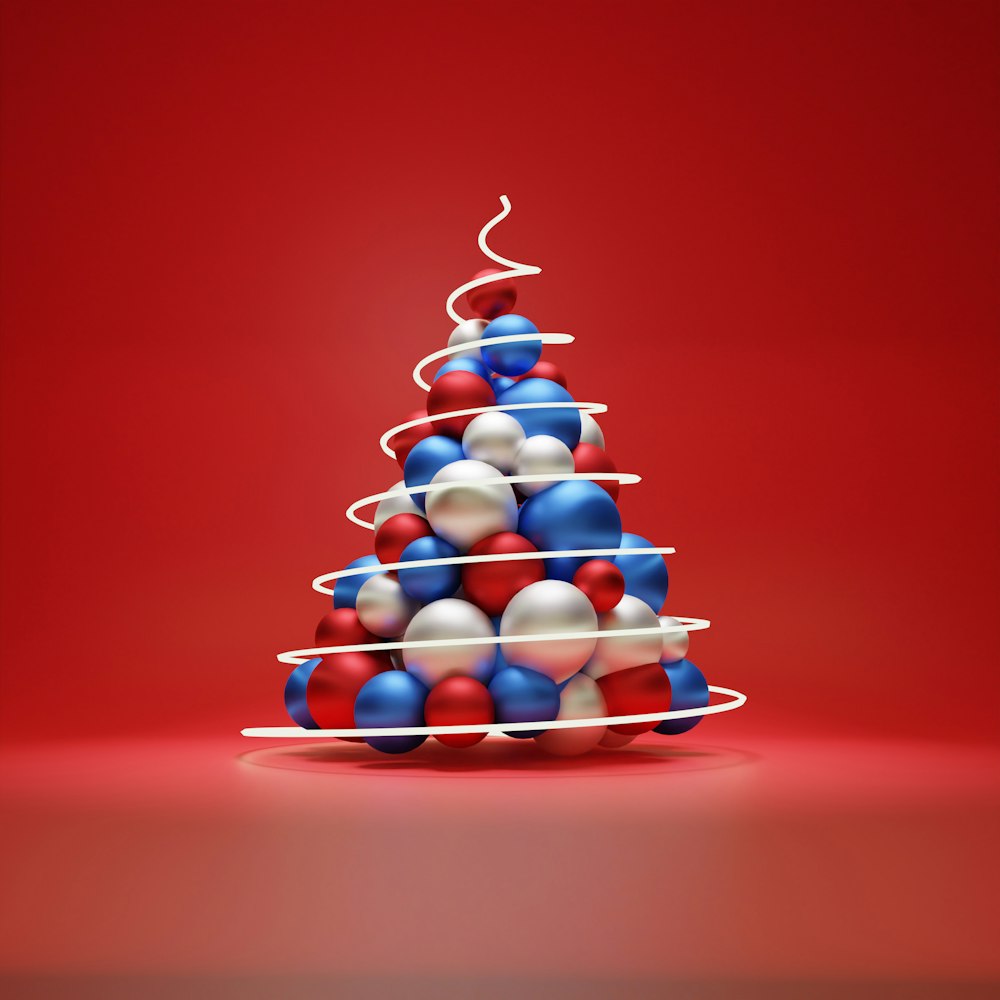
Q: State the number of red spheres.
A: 12